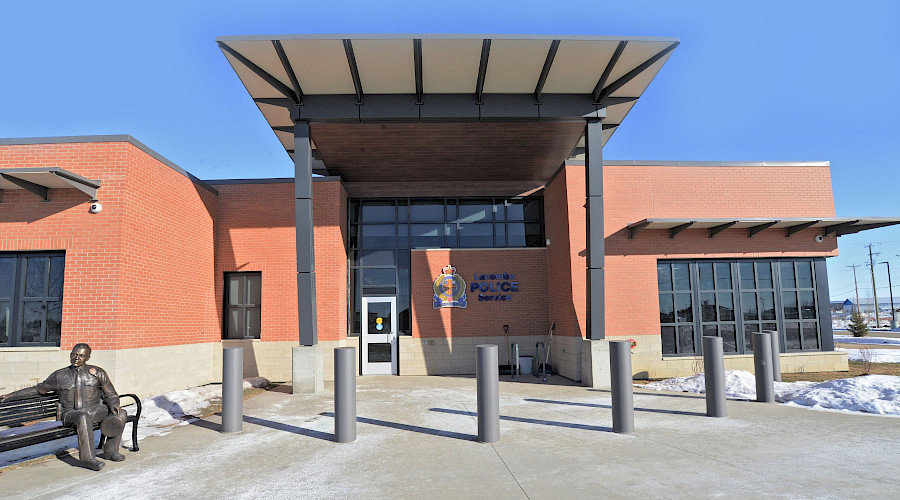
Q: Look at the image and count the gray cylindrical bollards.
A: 7